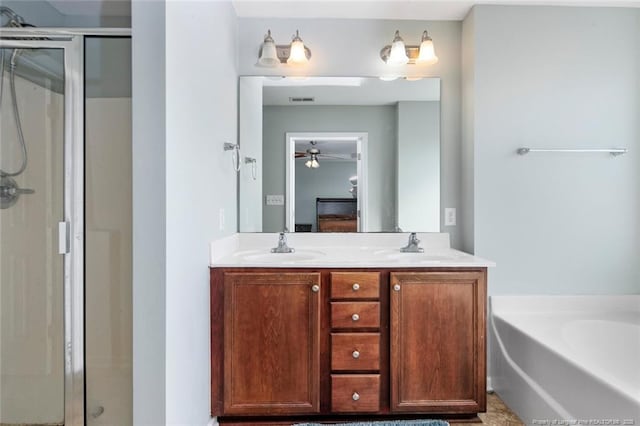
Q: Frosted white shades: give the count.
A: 4